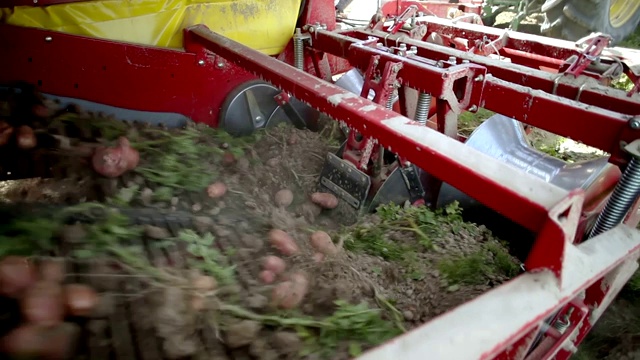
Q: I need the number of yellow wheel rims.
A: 1